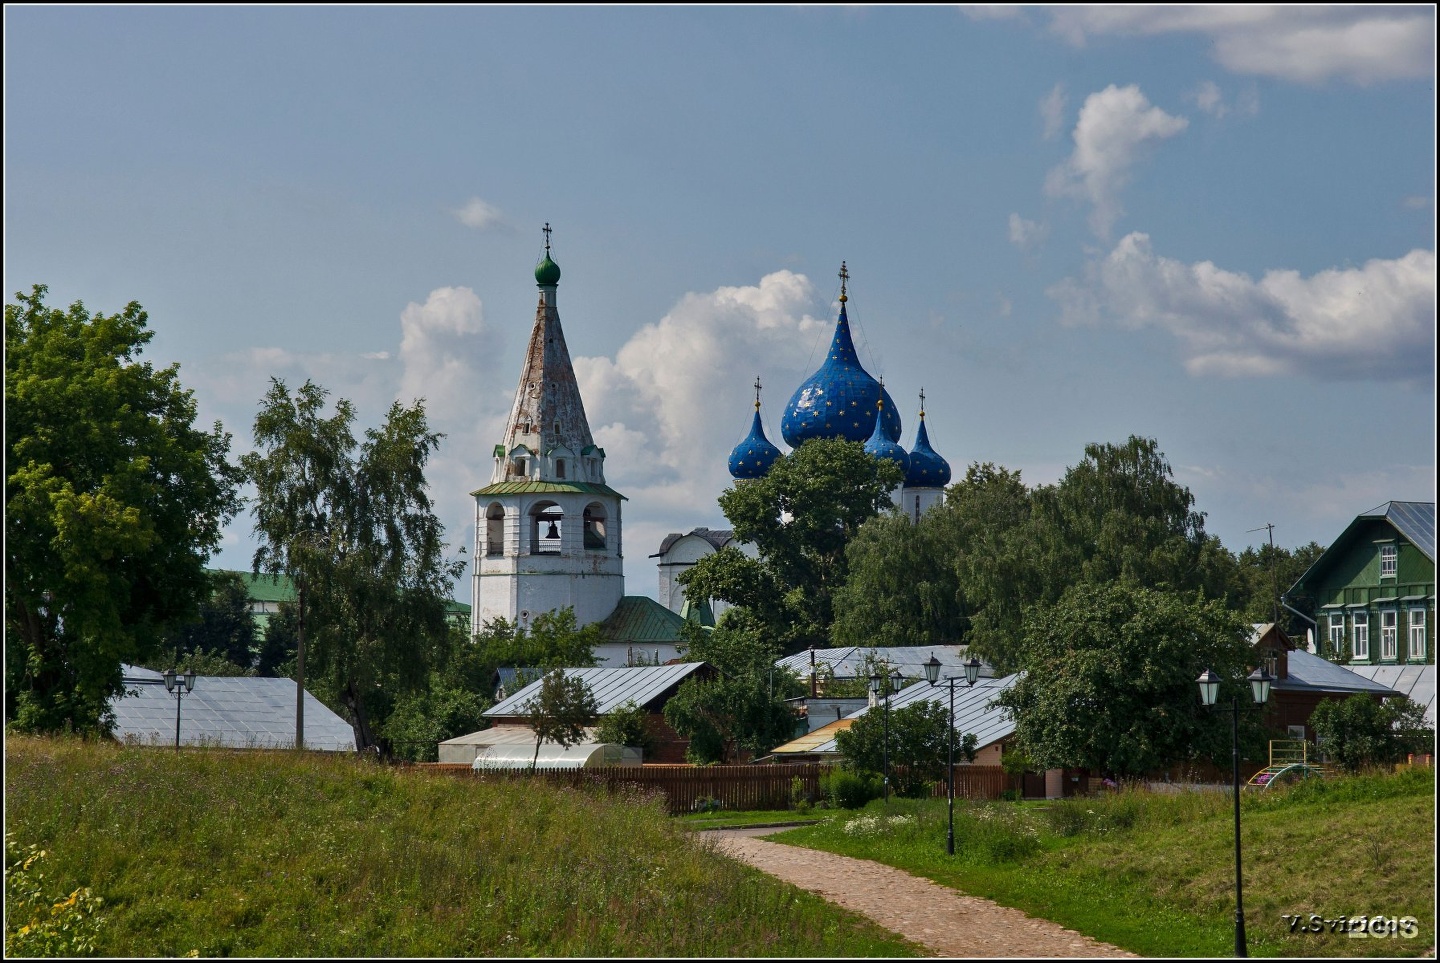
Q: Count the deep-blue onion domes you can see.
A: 4